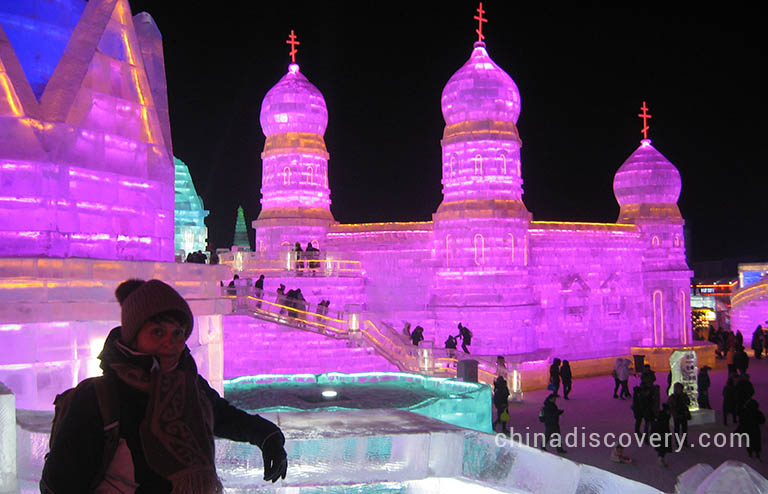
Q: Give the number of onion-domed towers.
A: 3